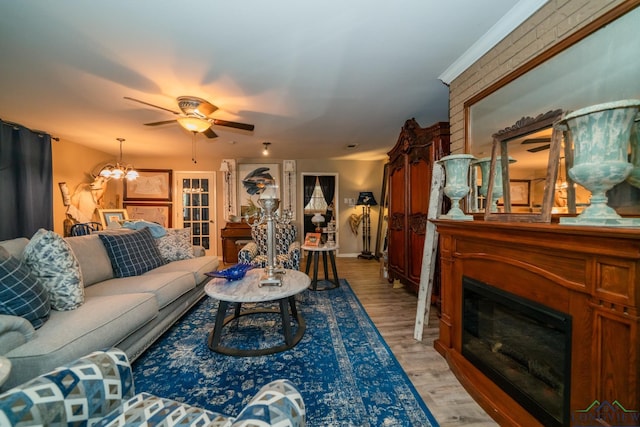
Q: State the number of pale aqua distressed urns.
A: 2